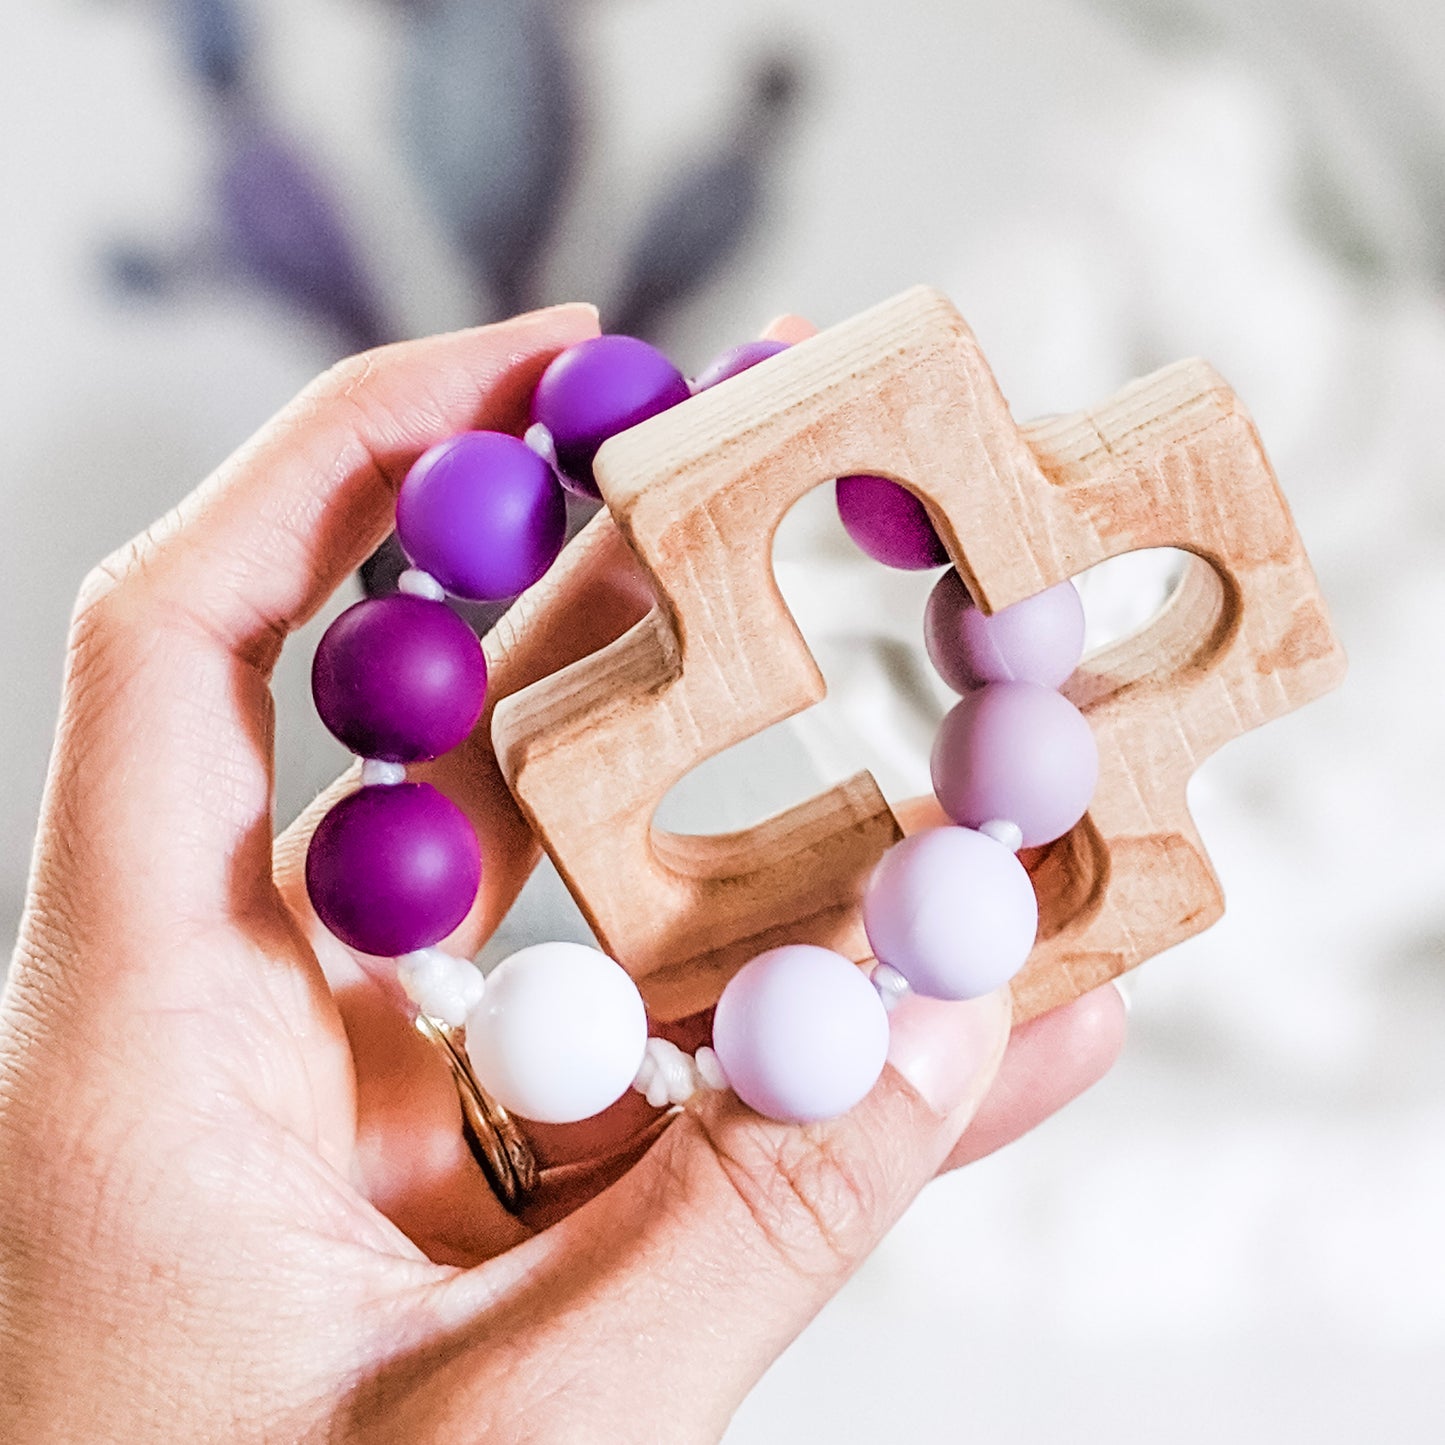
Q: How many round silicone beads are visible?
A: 11